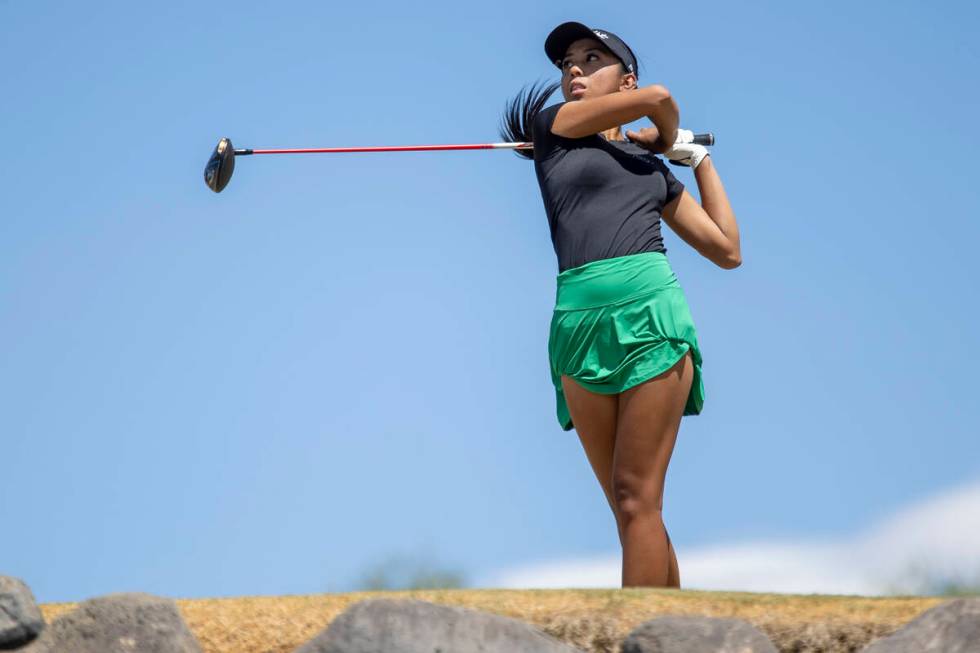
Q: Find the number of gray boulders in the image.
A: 5